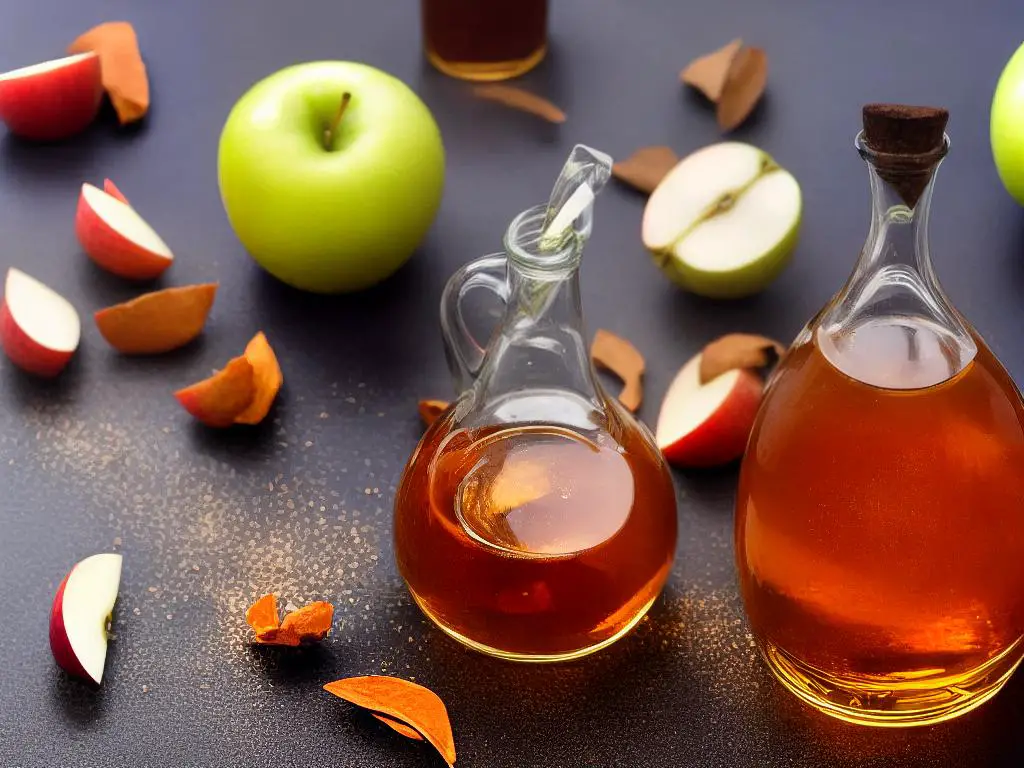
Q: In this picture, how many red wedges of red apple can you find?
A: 5